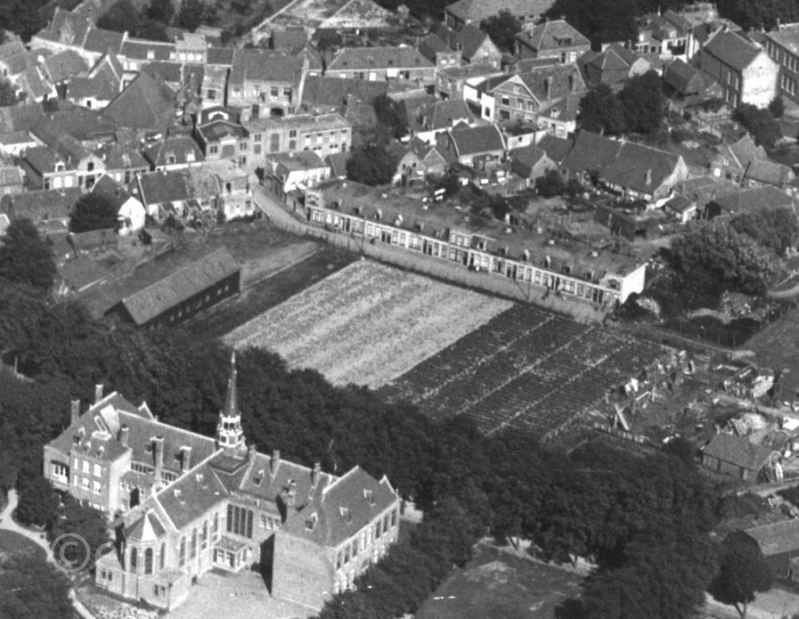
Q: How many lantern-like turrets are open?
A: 1